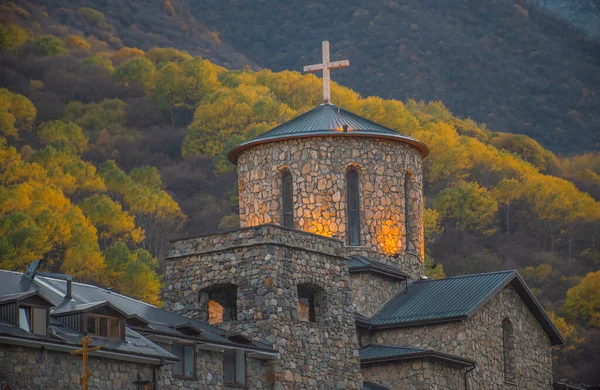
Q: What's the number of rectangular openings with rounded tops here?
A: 6